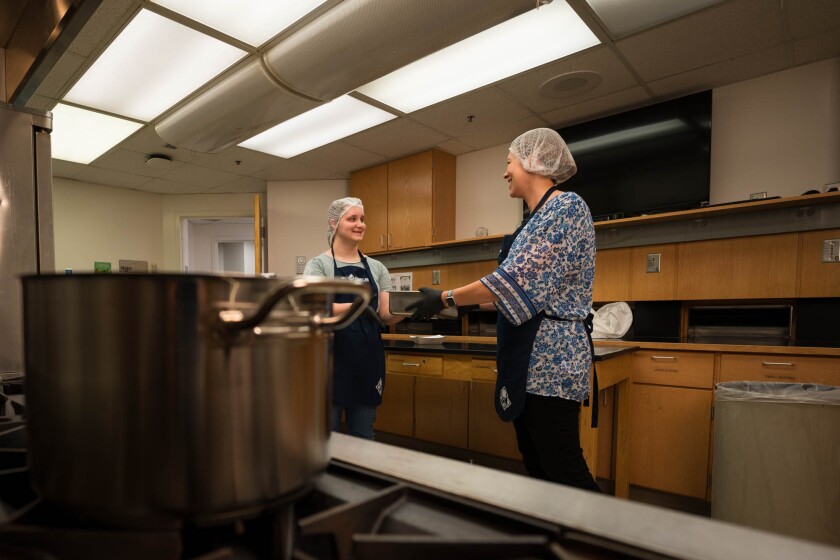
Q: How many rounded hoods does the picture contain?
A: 2